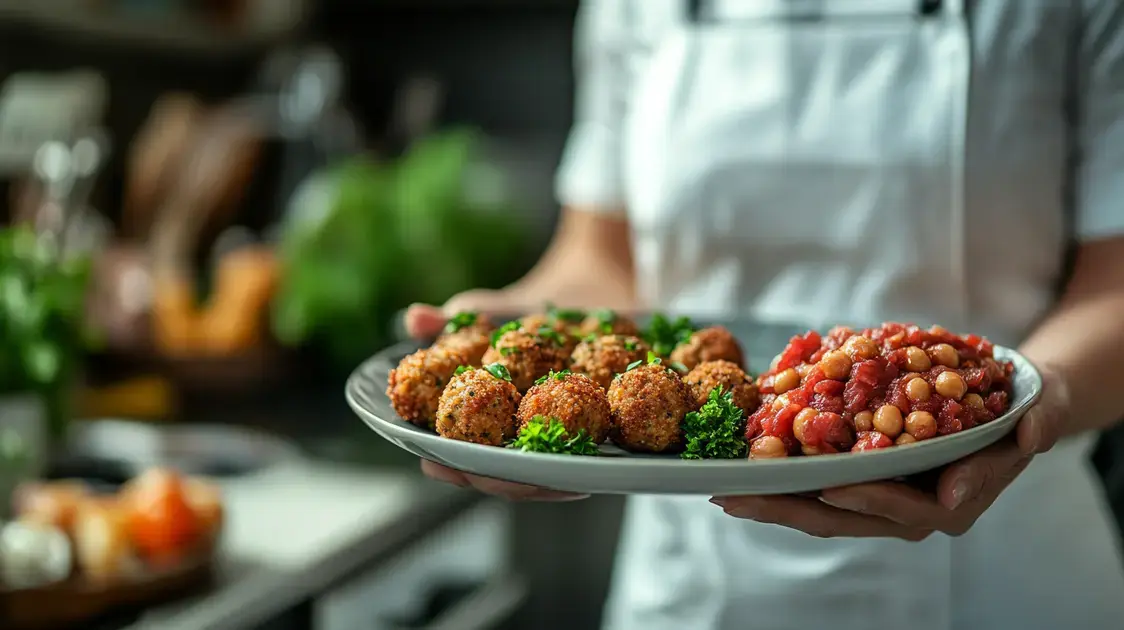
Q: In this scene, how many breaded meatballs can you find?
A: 11